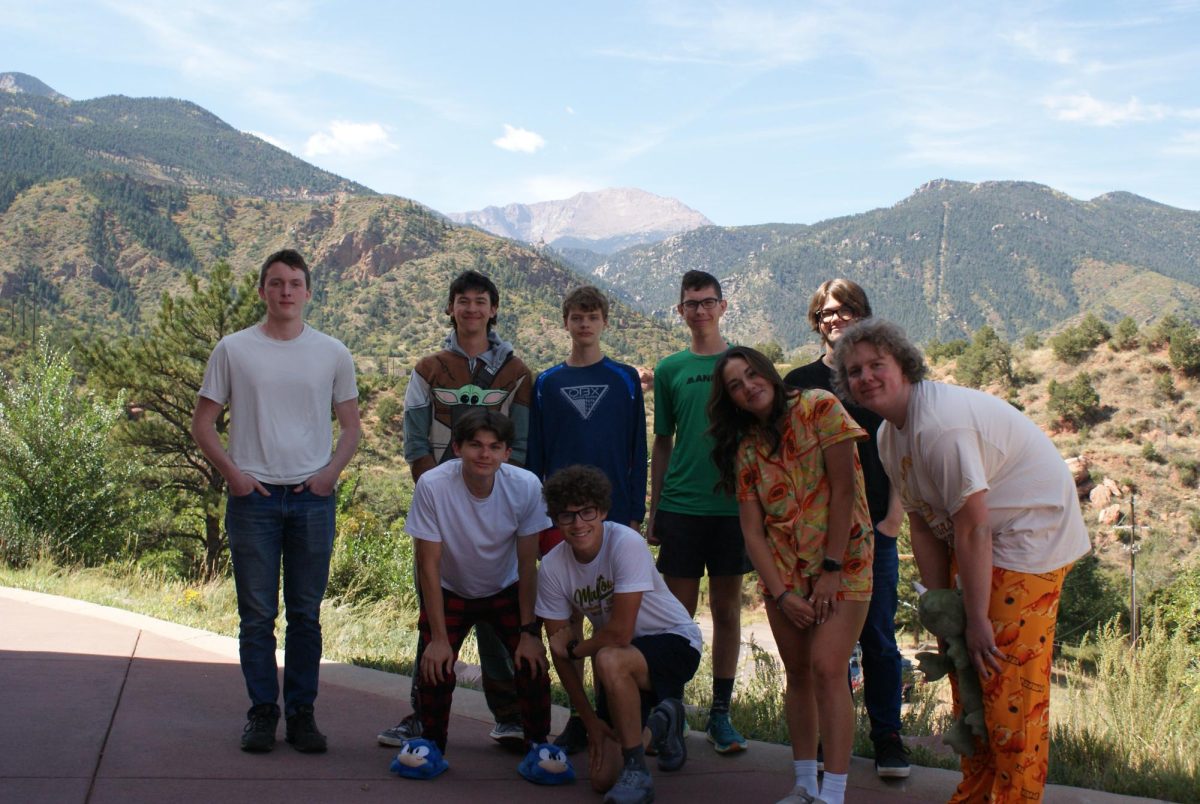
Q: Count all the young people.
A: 9